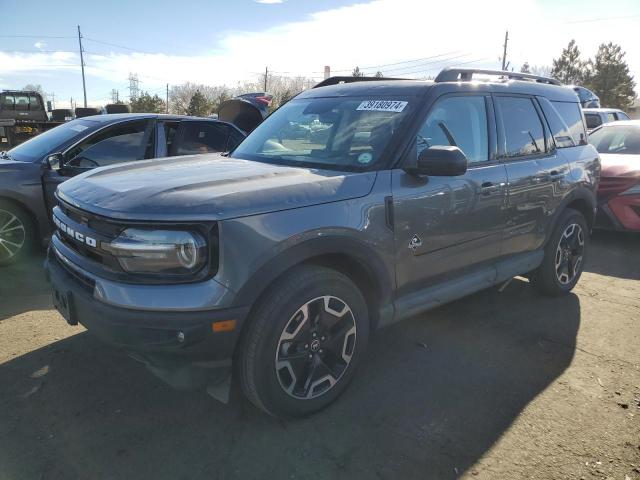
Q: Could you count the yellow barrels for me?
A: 0